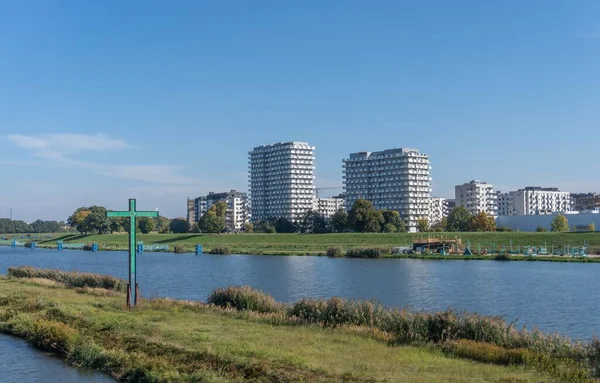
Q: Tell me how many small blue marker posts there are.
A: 6